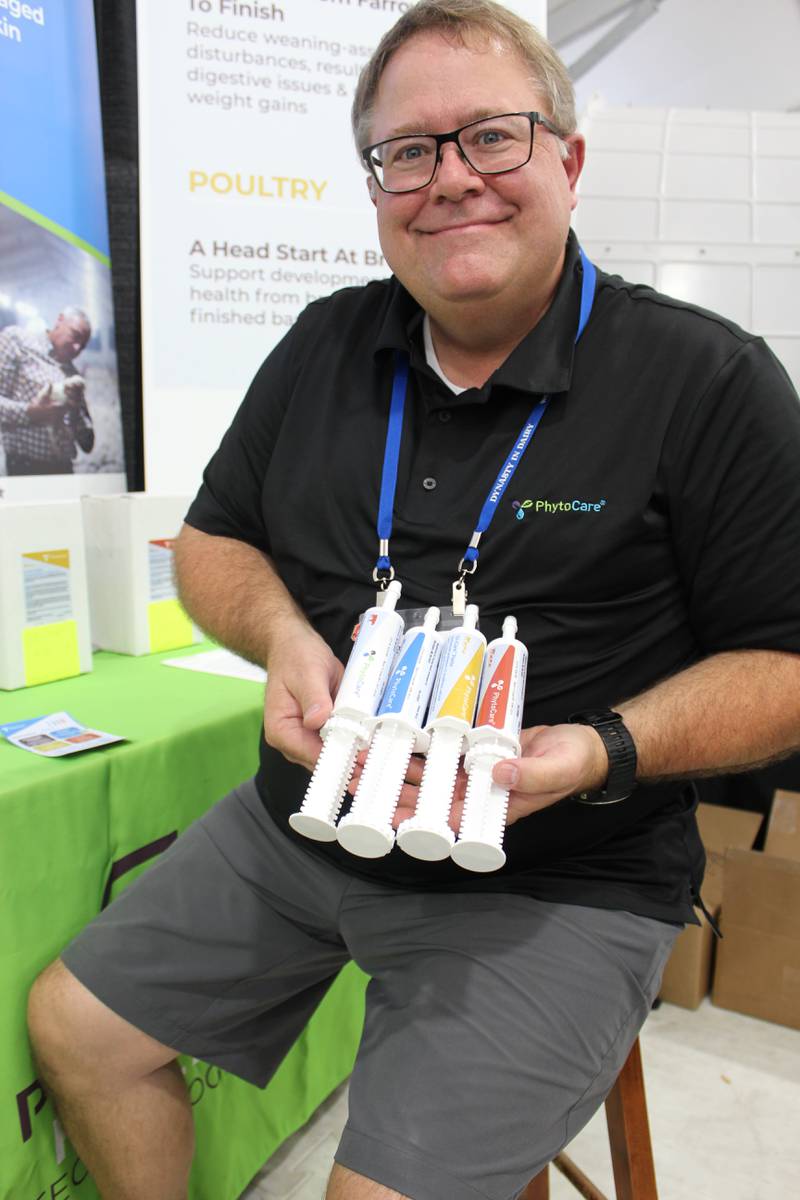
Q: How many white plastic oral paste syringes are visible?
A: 4